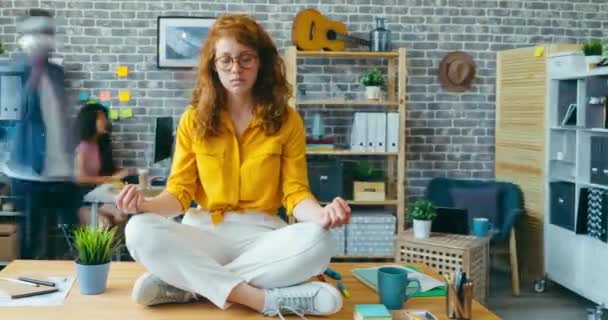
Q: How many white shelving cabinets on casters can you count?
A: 1